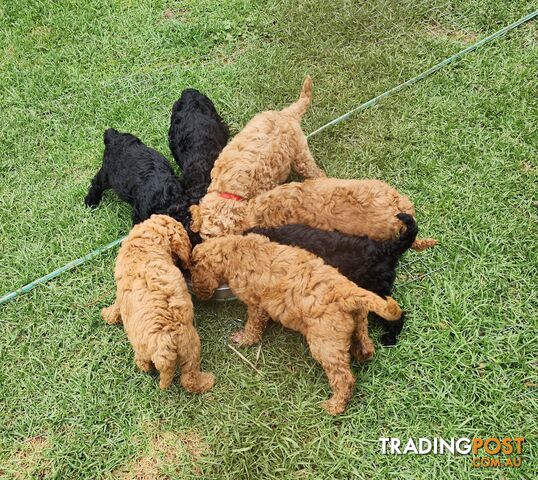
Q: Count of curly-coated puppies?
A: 7